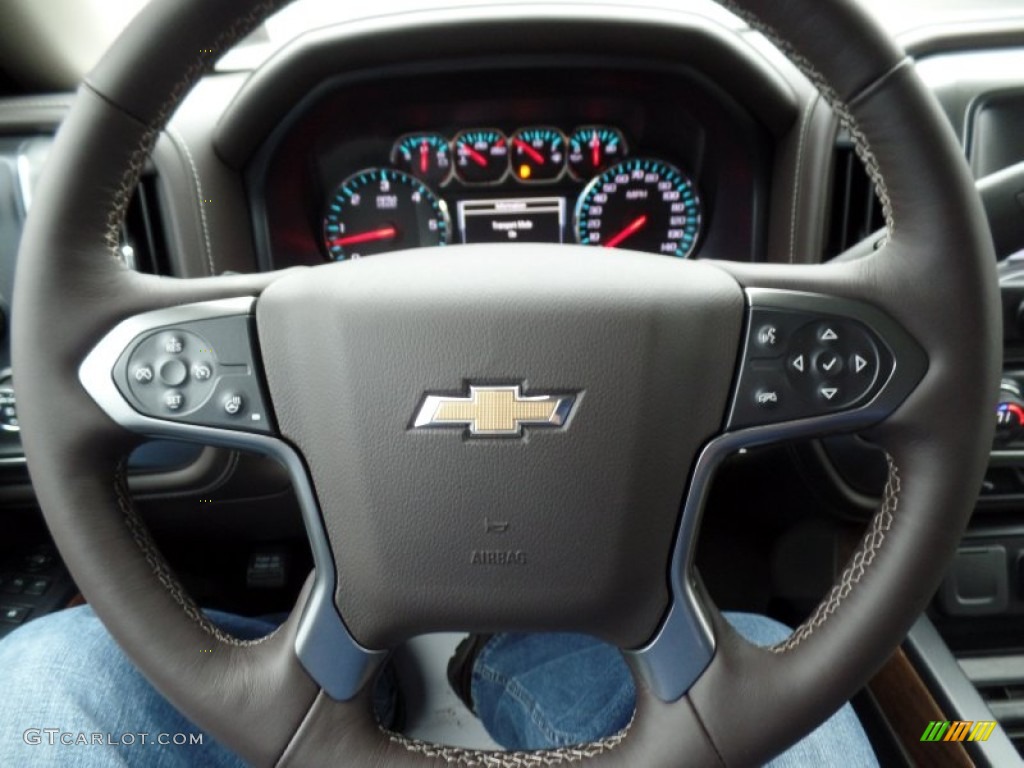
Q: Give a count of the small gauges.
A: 4